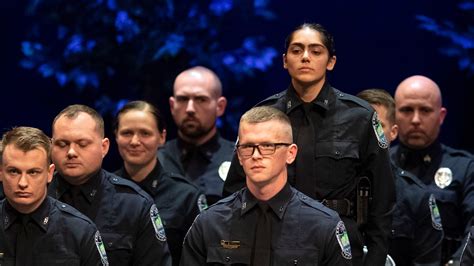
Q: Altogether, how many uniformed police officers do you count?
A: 8